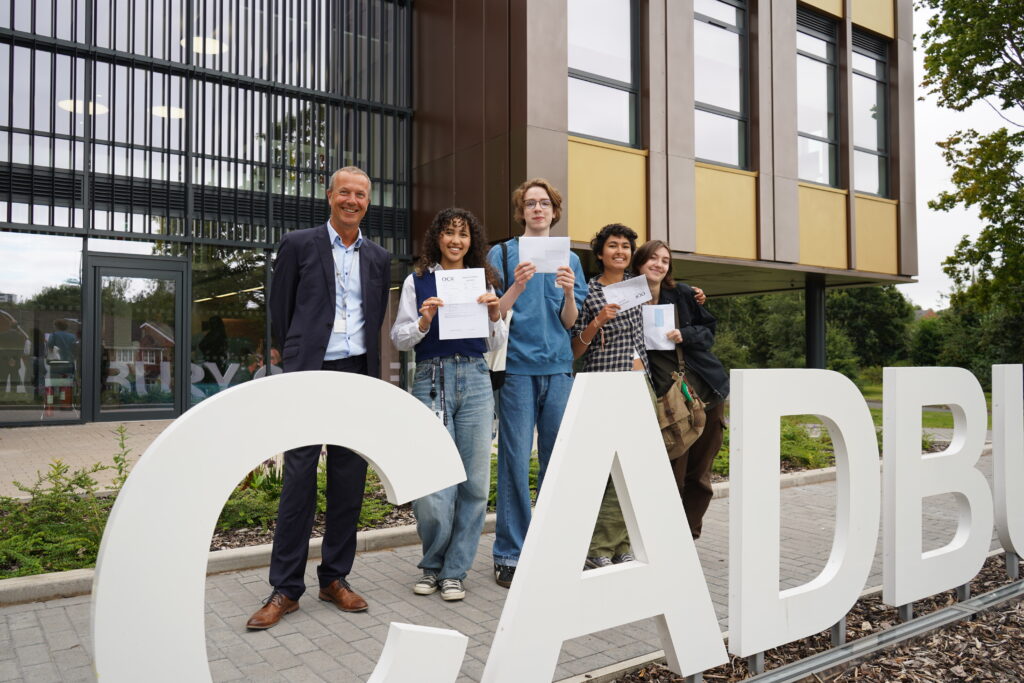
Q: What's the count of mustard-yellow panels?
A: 6